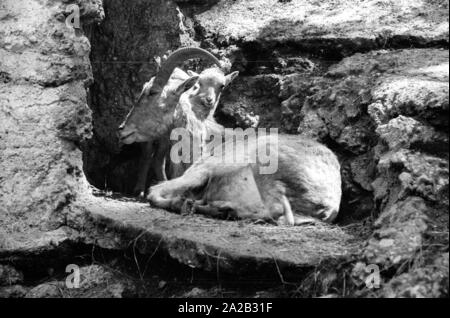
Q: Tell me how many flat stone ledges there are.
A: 1